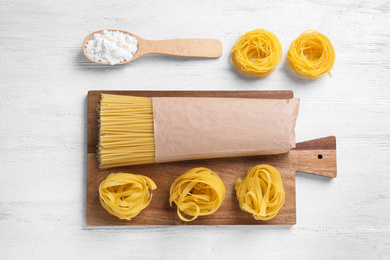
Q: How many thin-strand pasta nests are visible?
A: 2